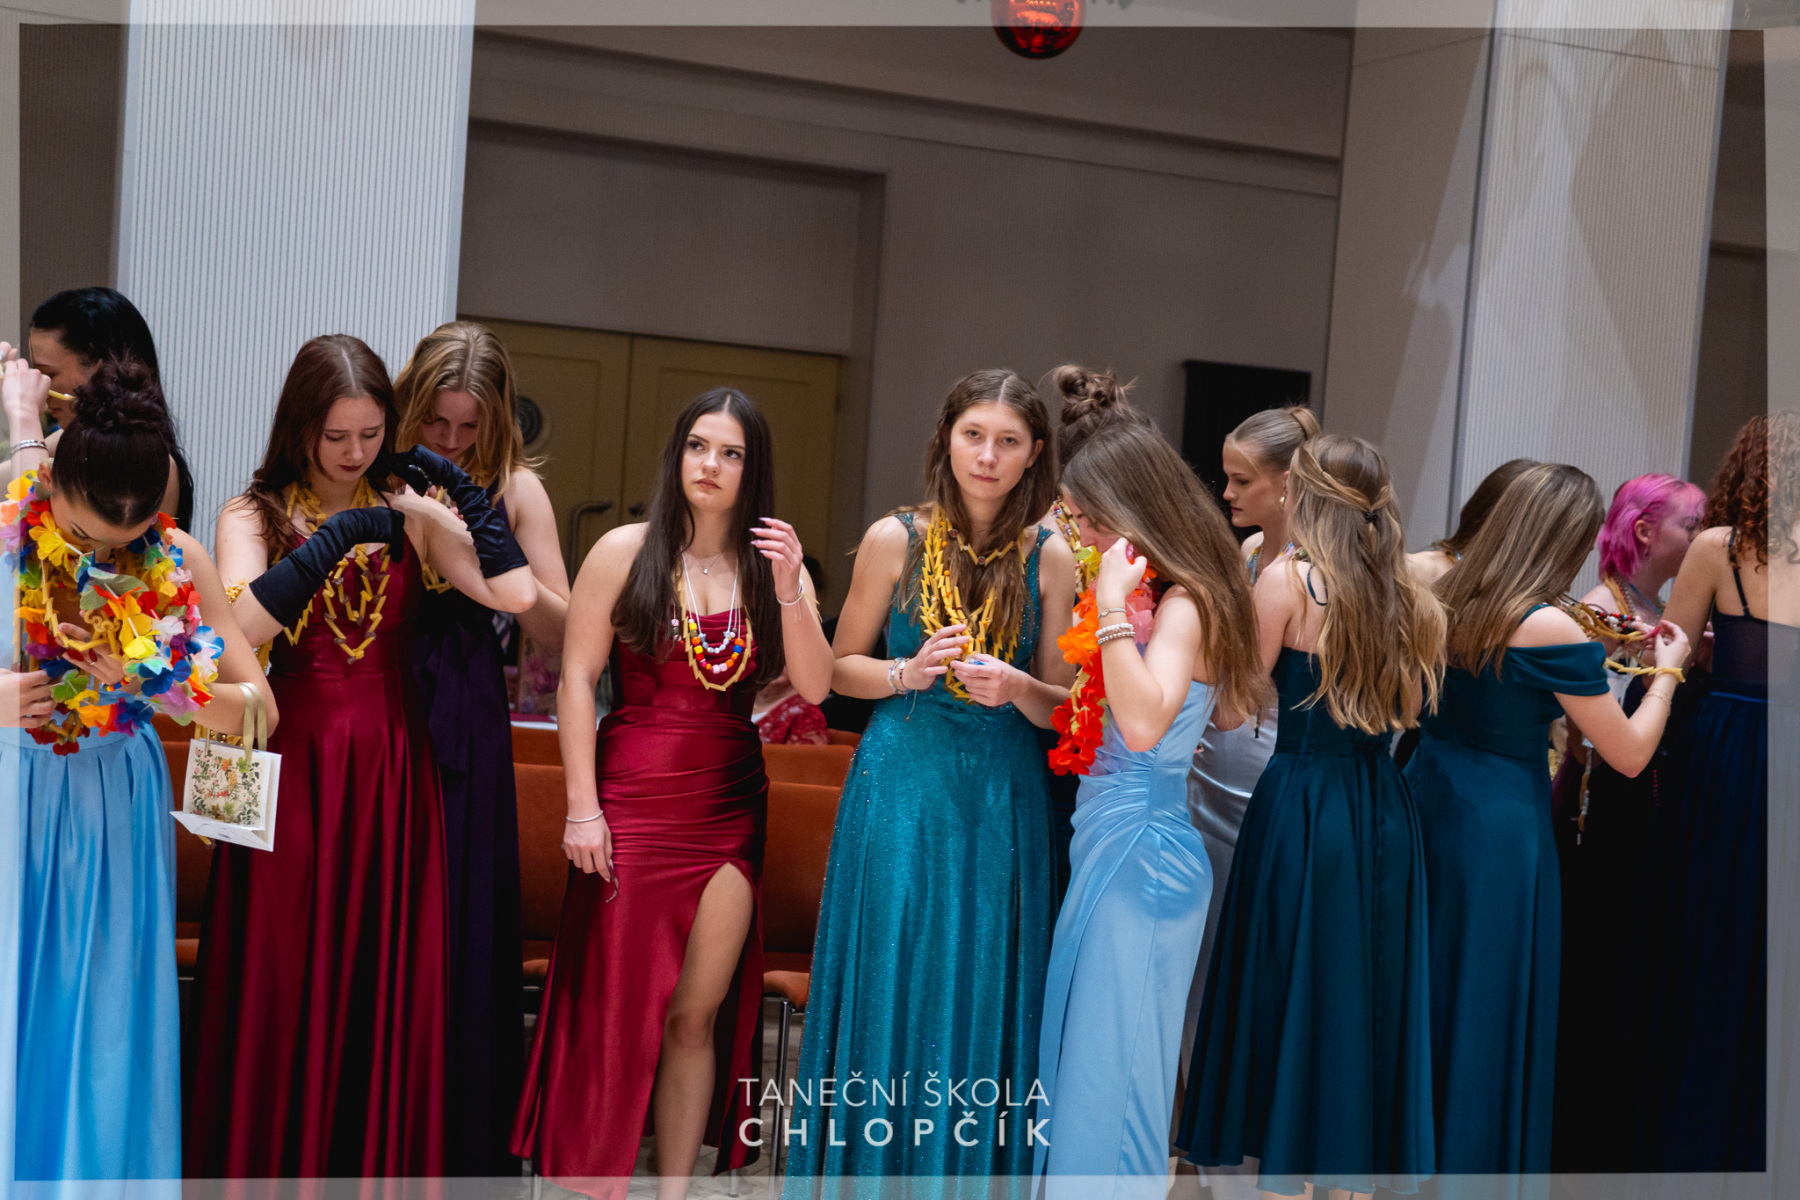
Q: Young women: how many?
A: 14